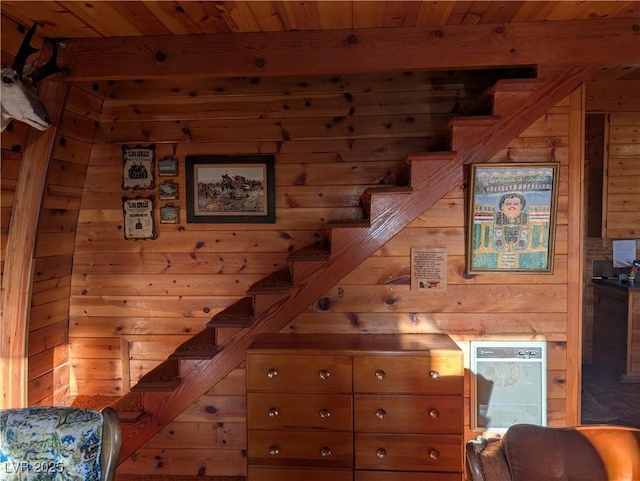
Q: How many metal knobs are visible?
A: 12